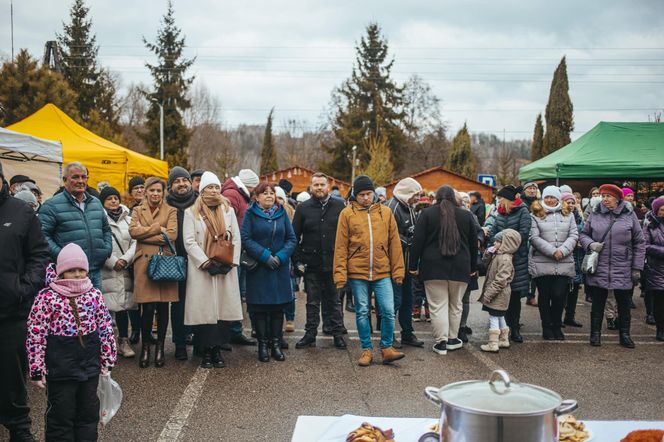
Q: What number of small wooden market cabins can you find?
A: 2